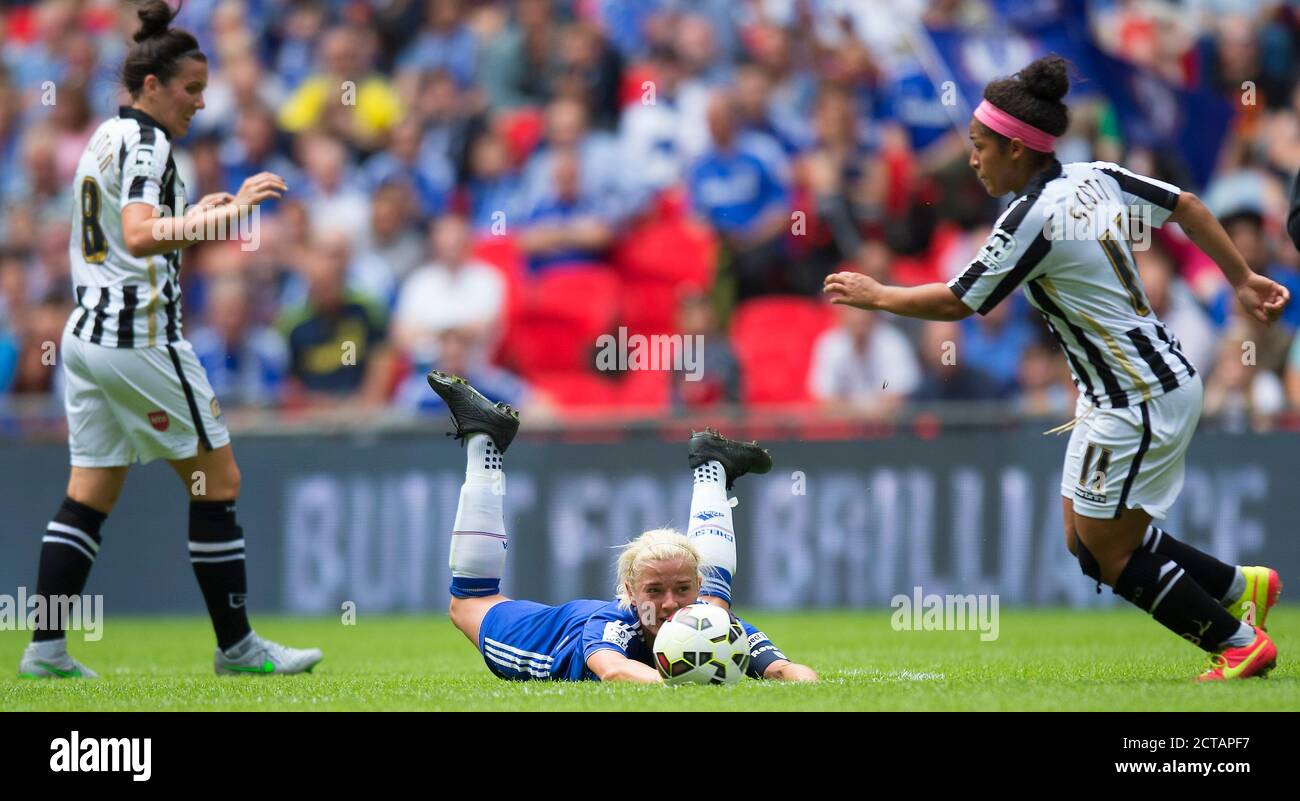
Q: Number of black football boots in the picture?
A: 2